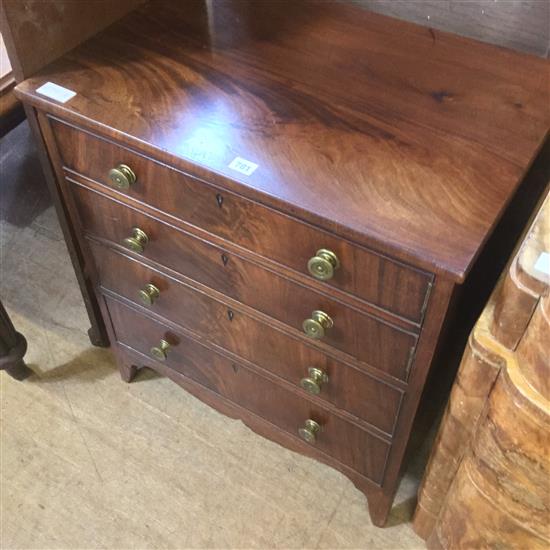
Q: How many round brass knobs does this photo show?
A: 8